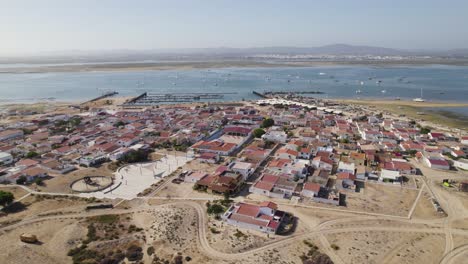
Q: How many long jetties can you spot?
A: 3